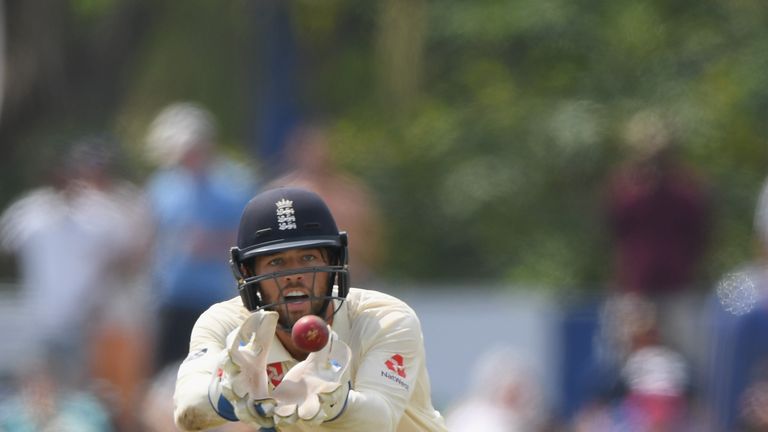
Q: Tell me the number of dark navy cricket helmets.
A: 1